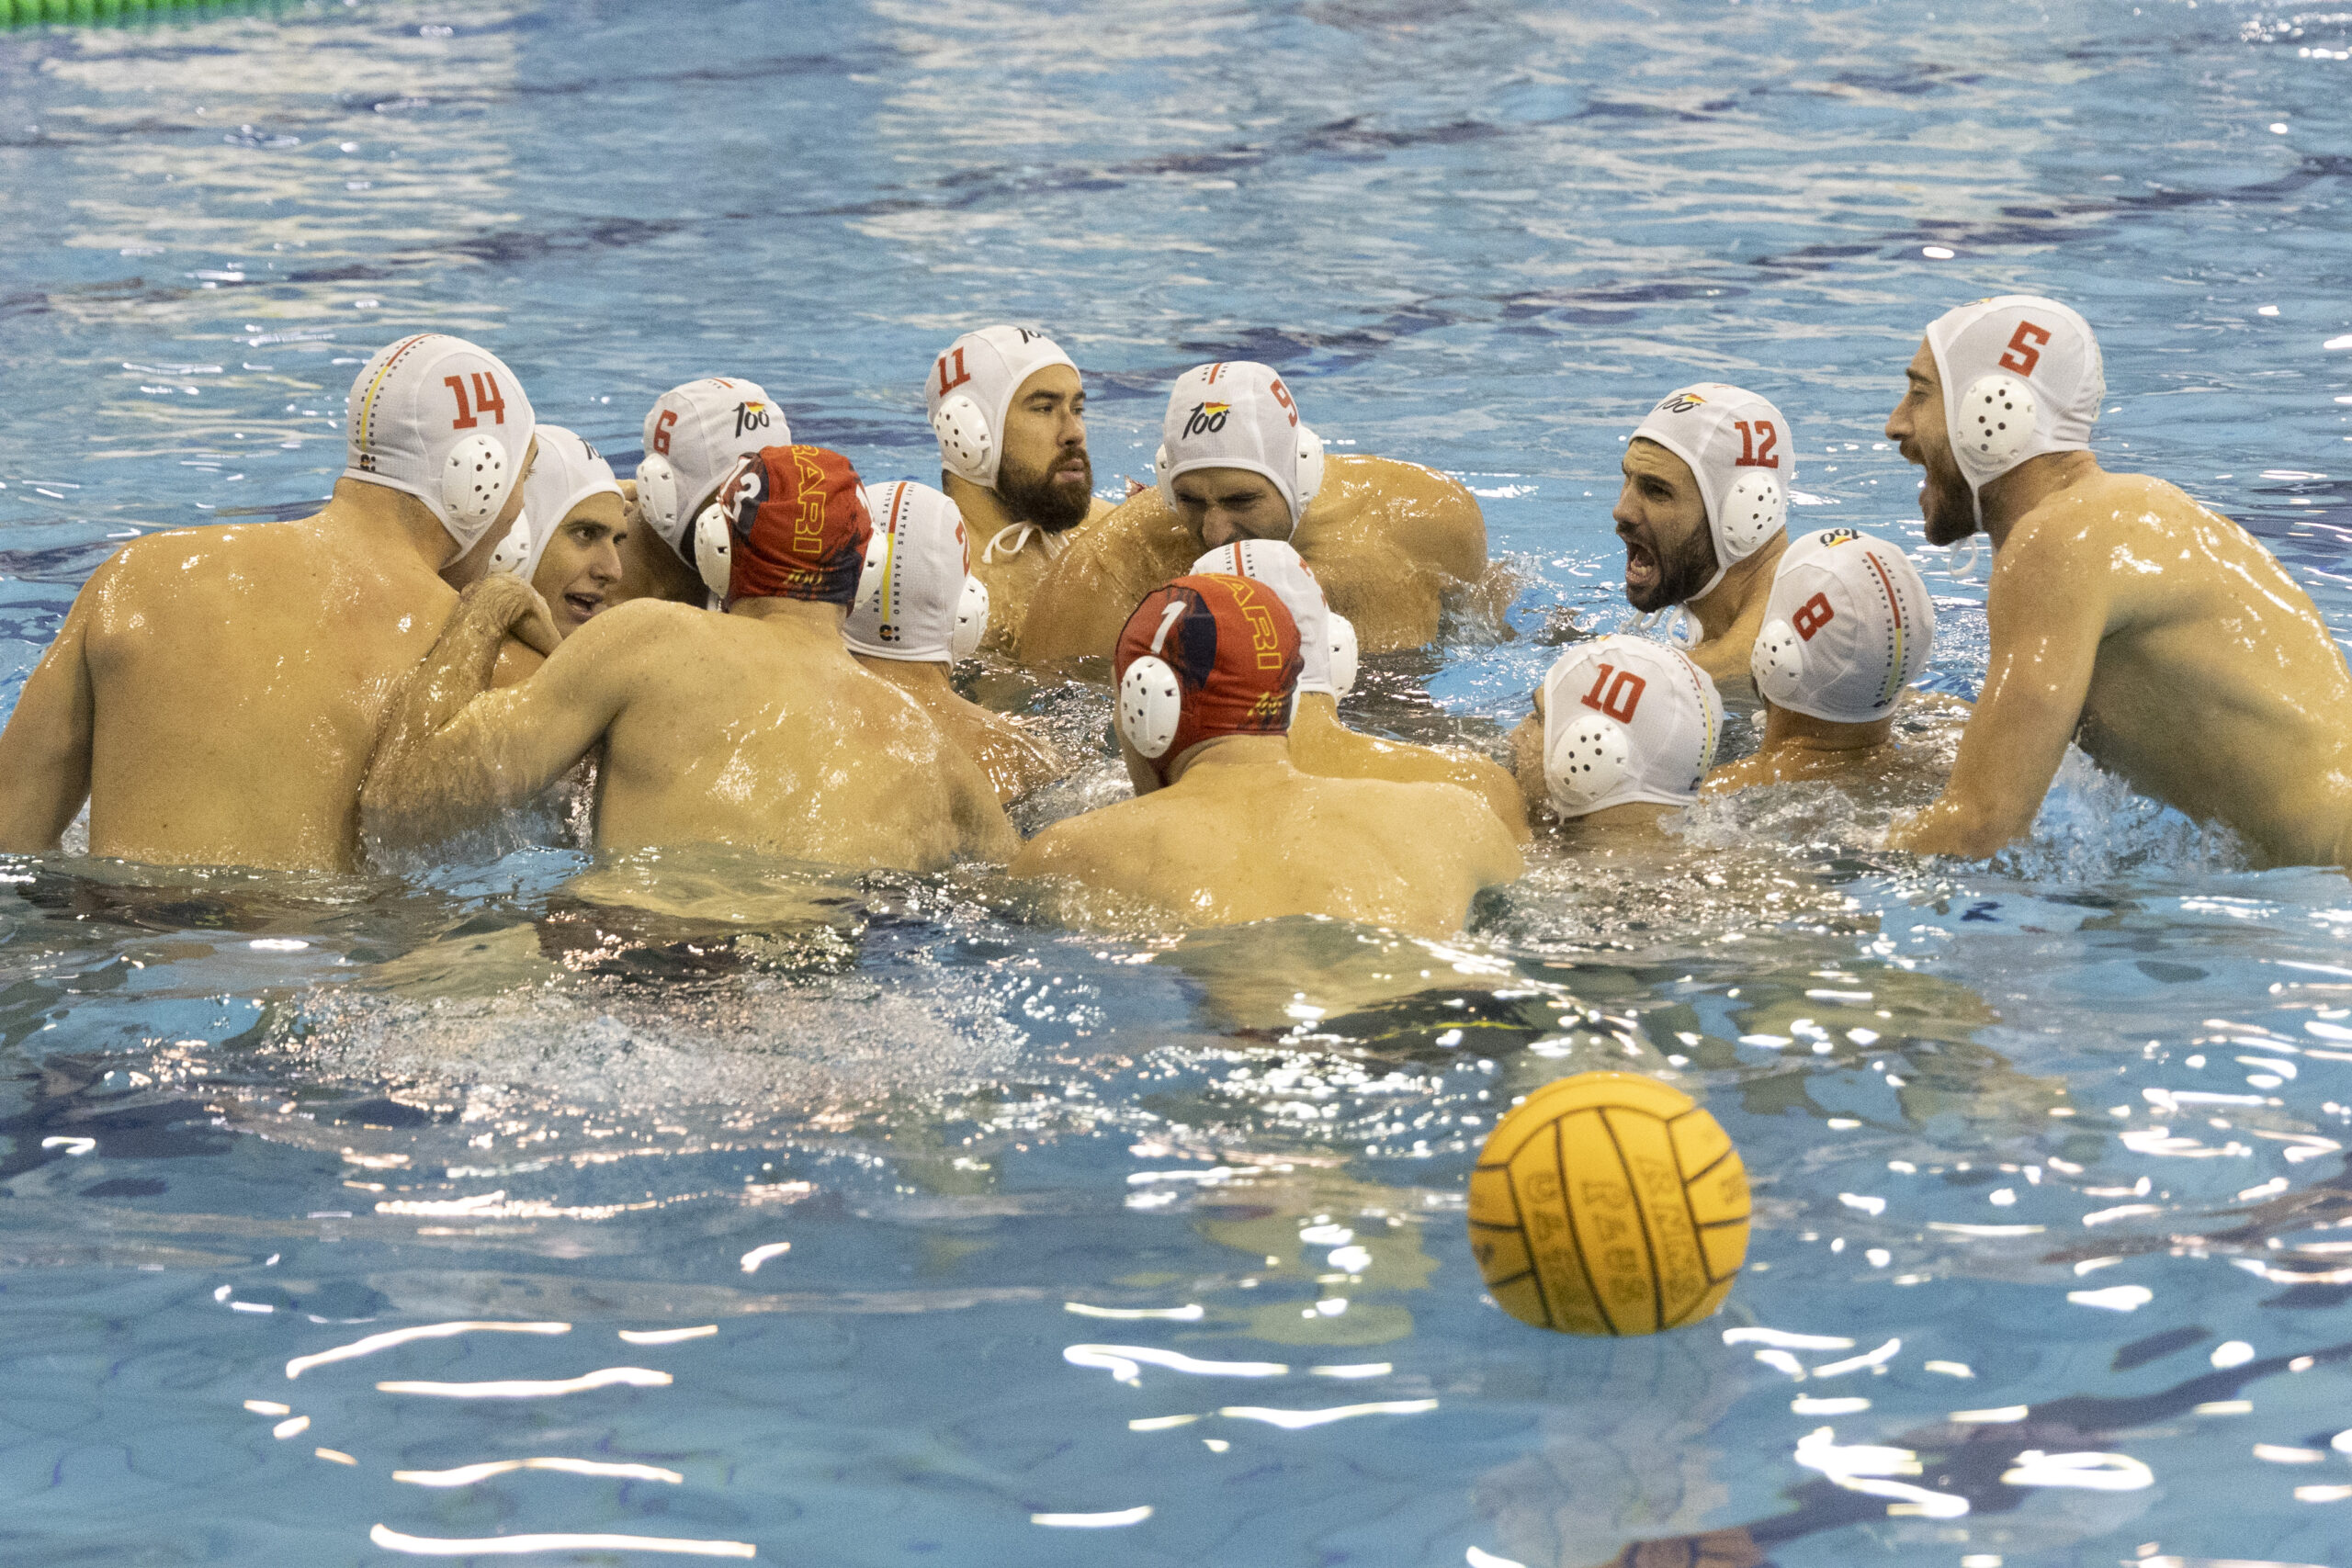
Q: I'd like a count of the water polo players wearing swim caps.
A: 13